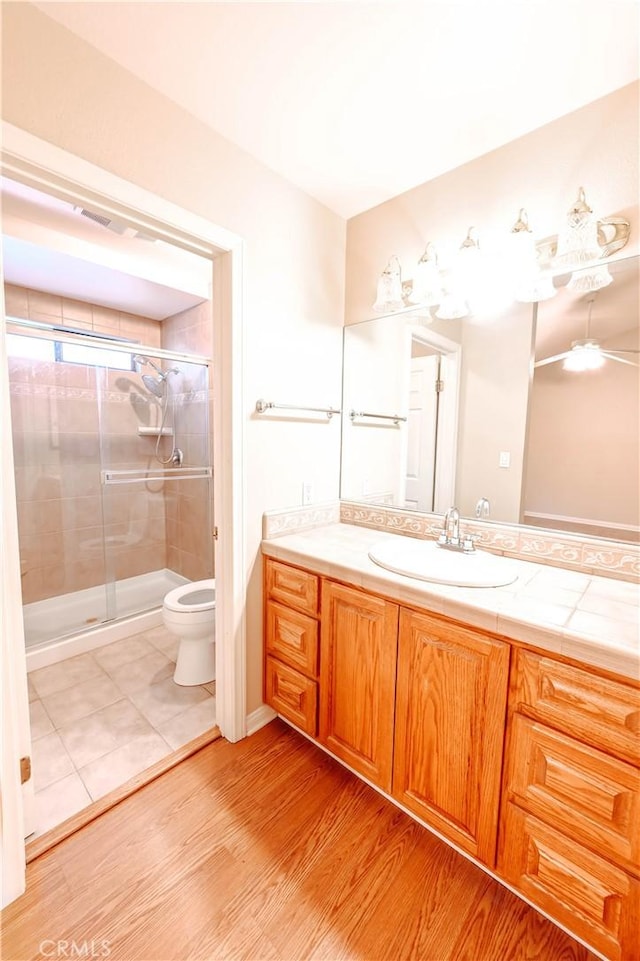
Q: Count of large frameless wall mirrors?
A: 1